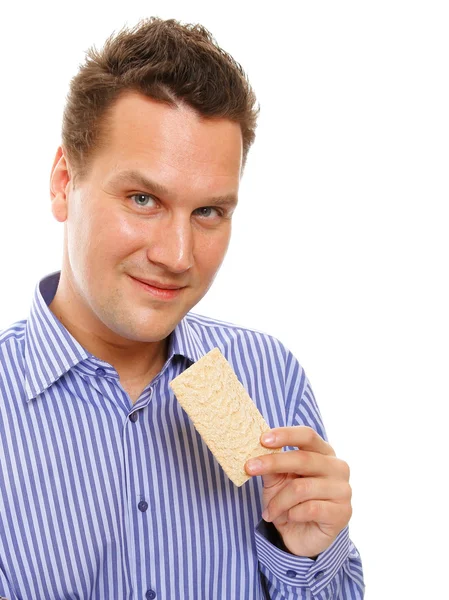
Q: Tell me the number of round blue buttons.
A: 6